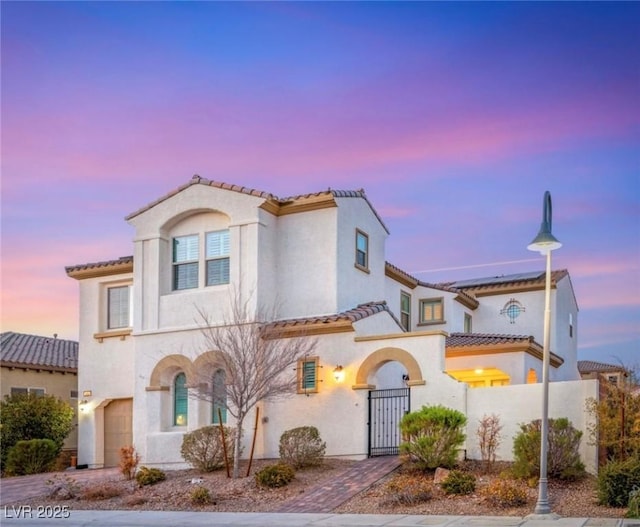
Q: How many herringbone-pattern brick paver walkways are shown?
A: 1